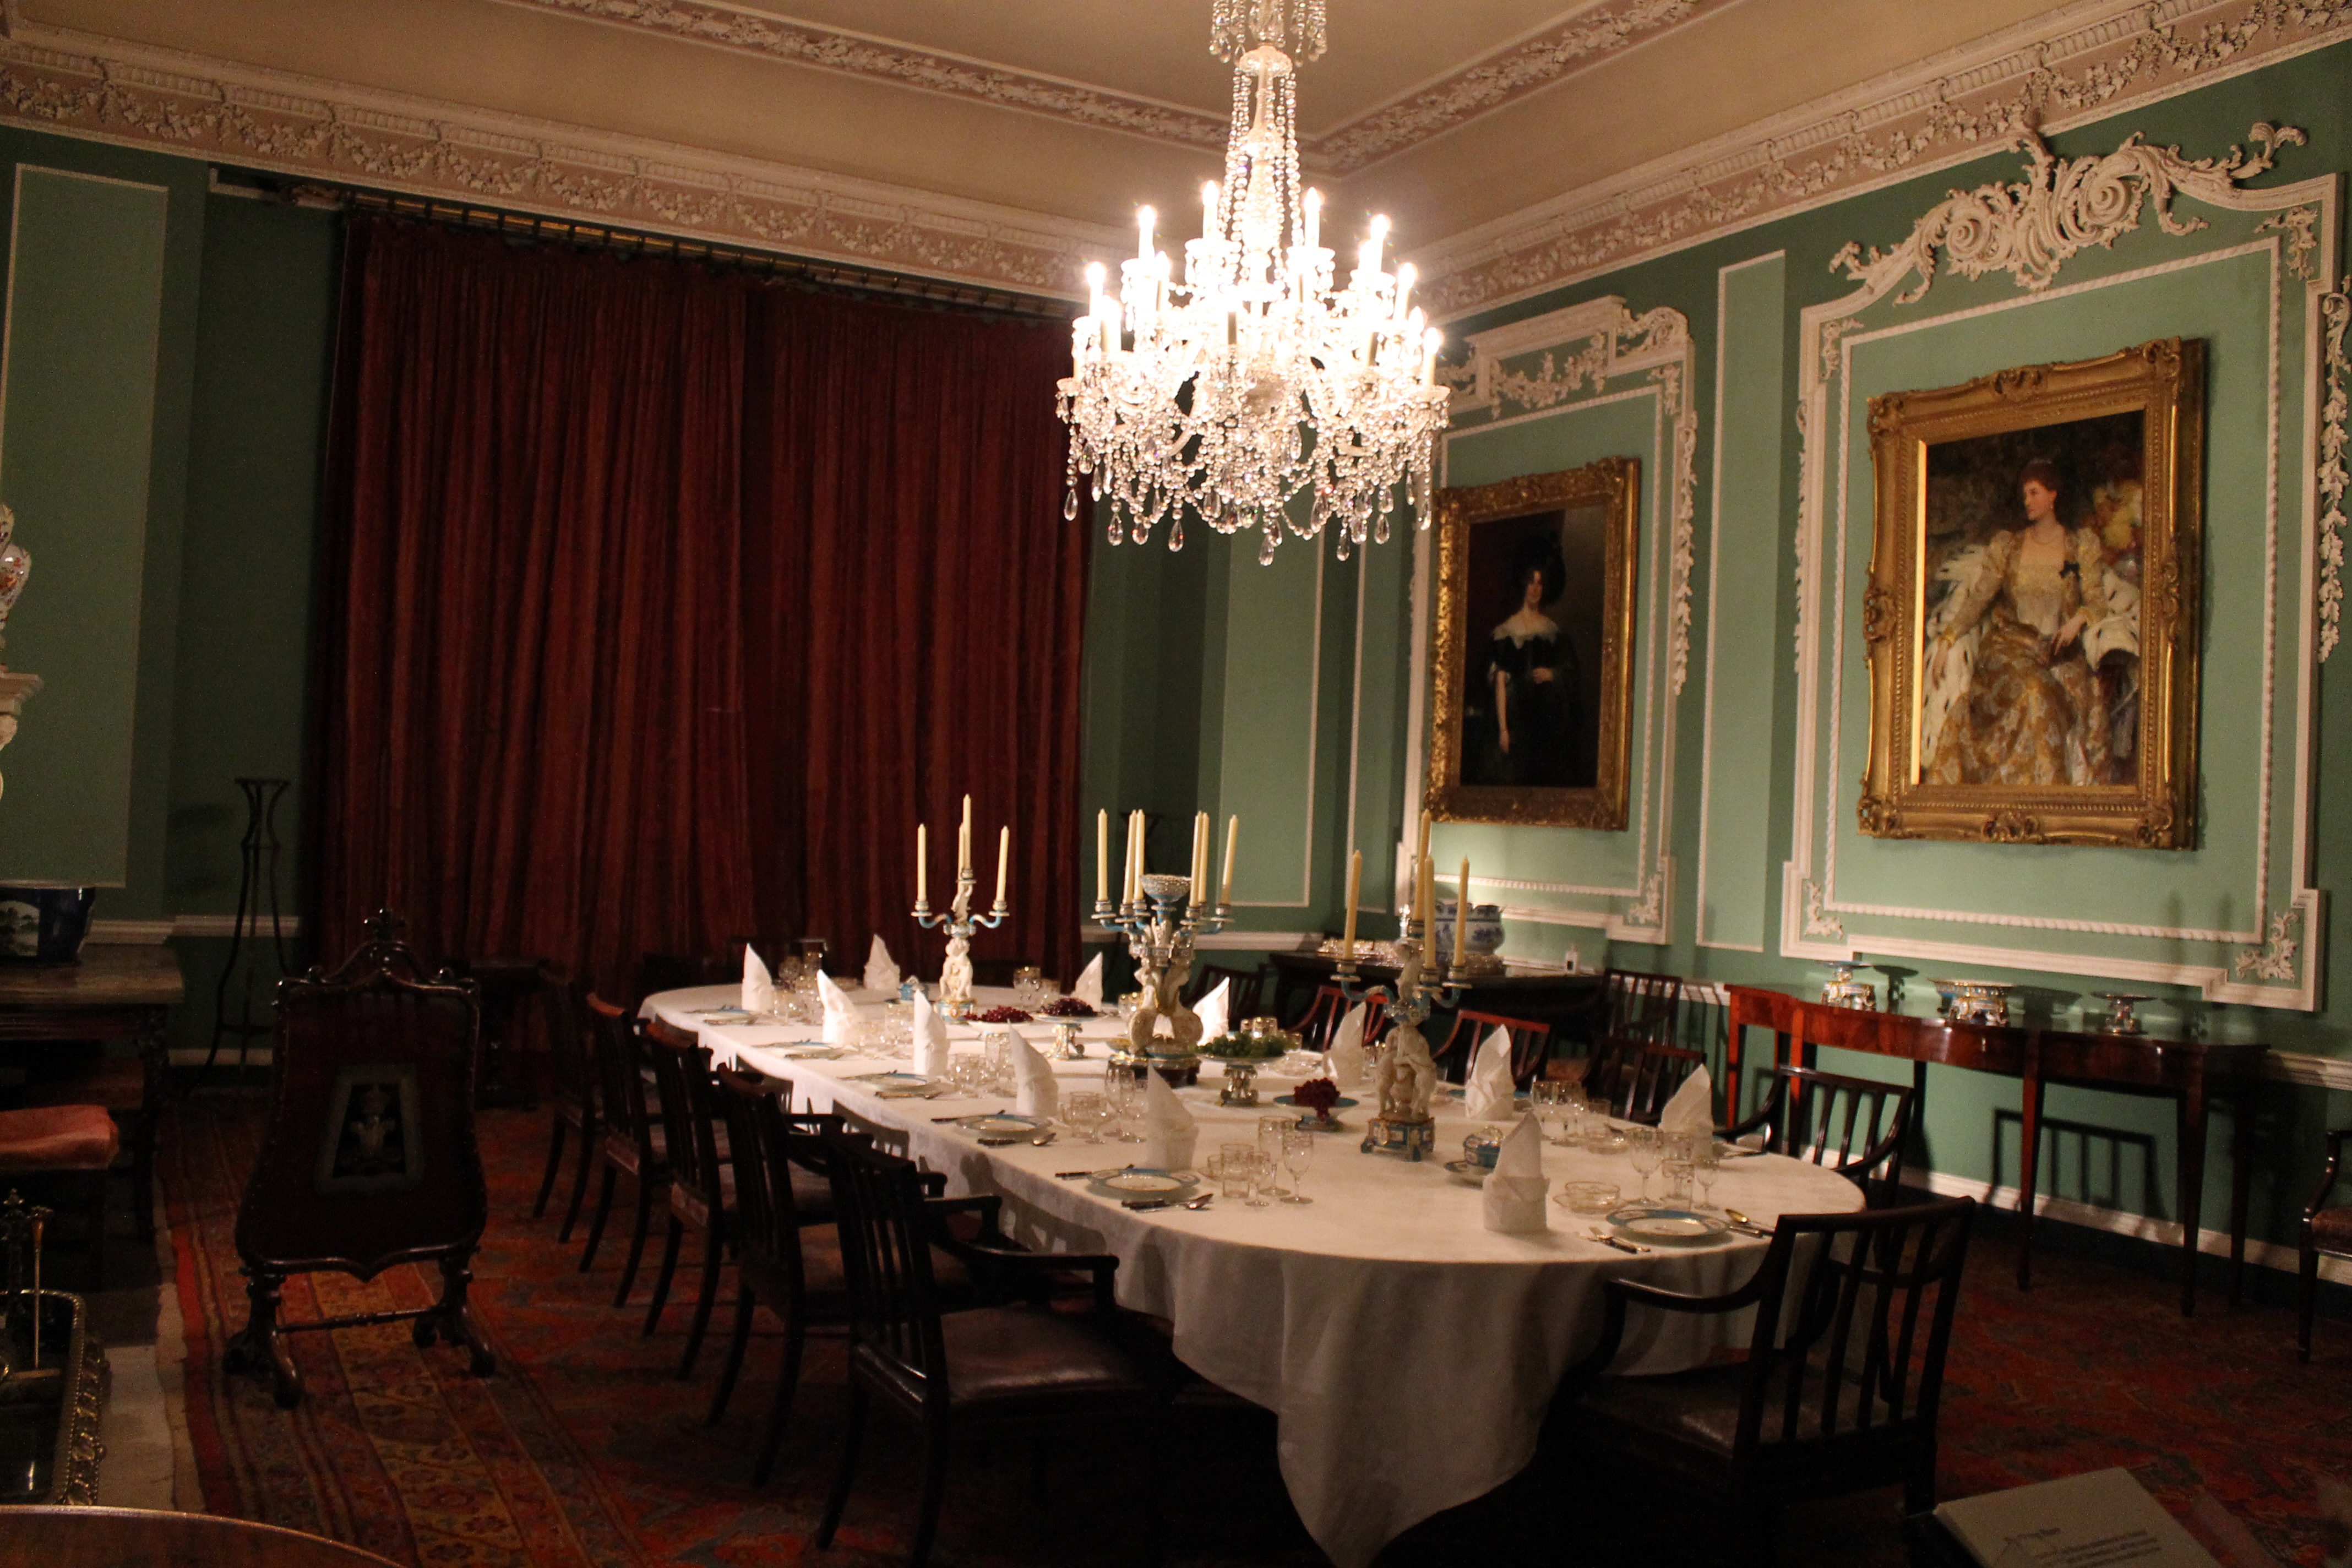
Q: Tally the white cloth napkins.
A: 12